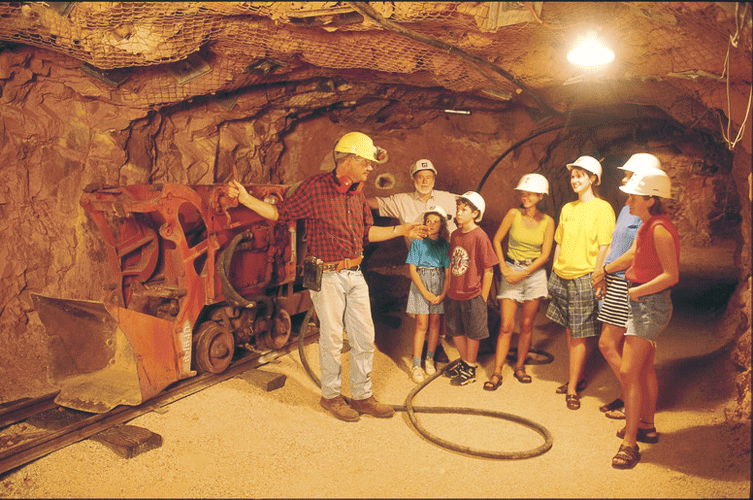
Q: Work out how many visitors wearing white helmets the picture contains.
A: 7